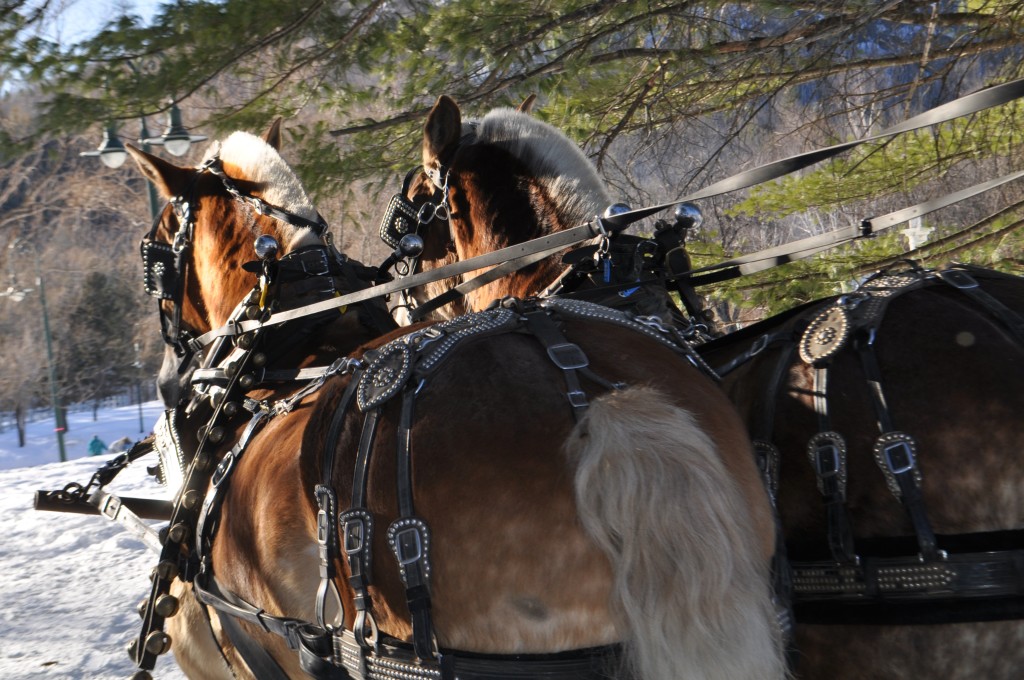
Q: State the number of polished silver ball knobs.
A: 4